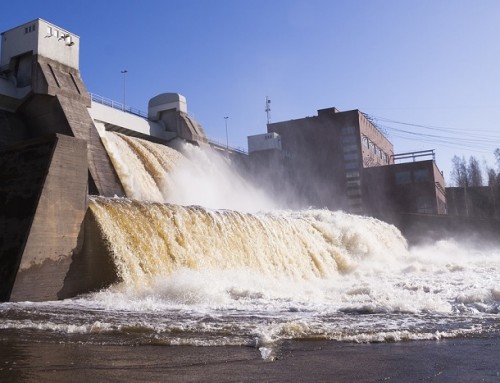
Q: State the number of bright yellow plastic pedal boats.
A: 0